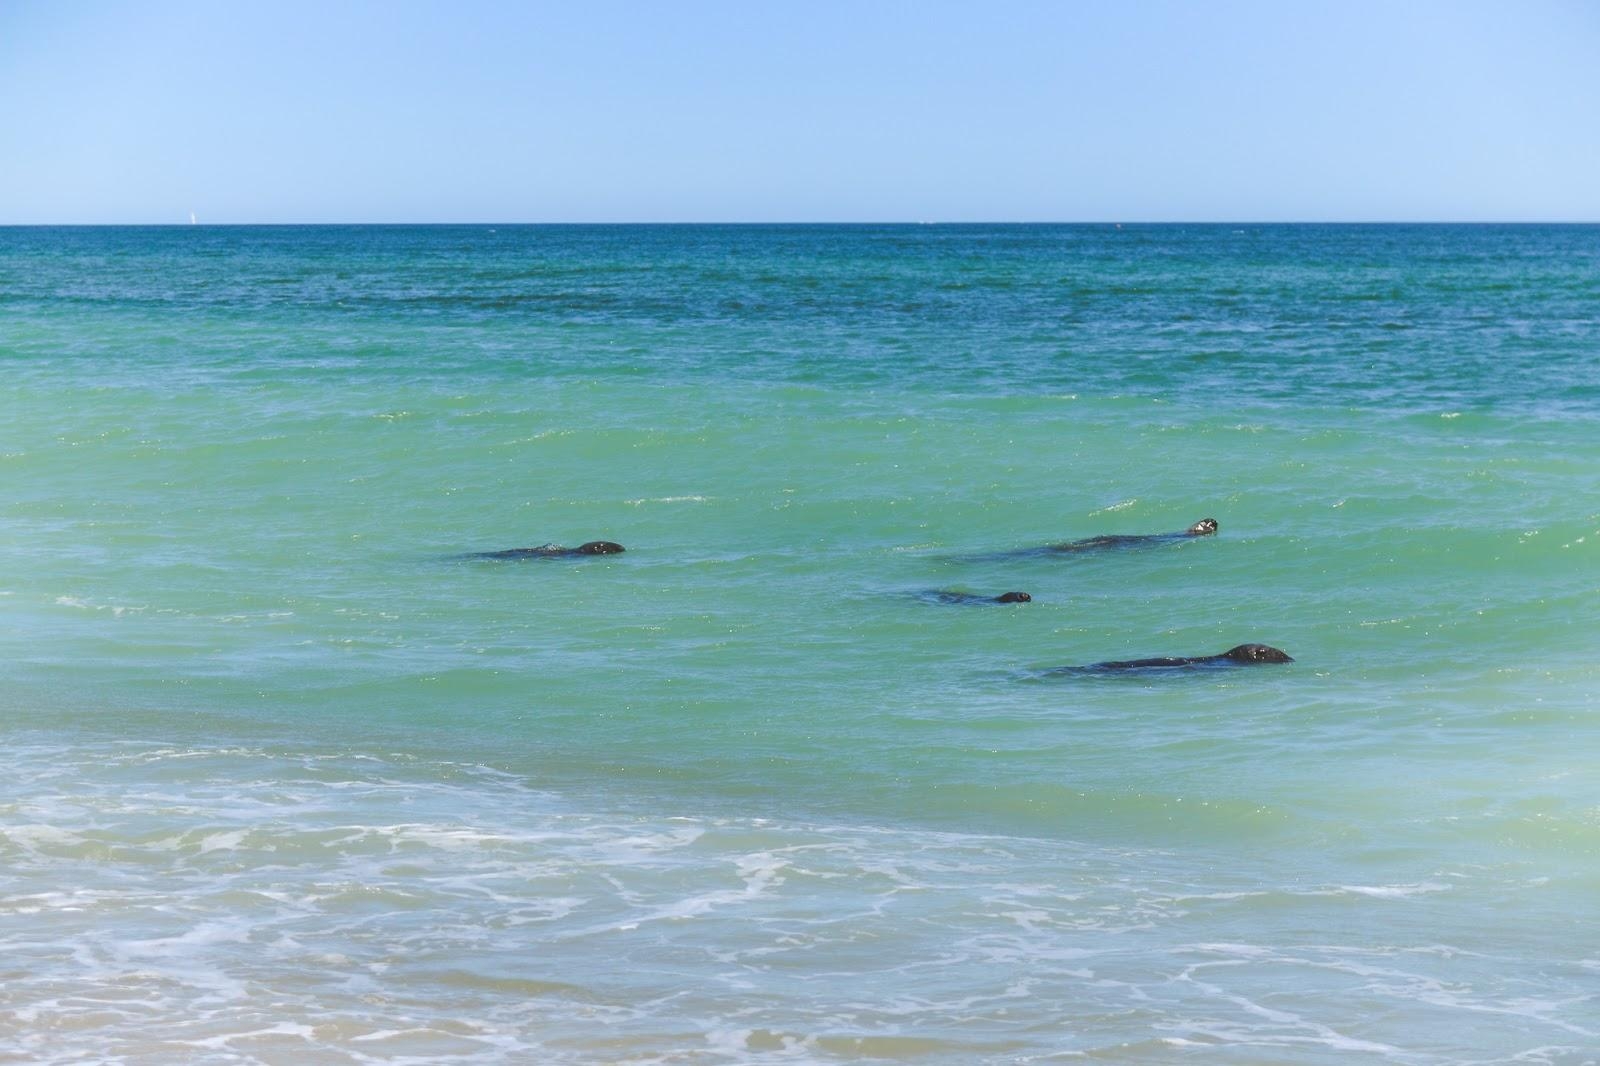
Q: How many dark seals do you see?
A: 4